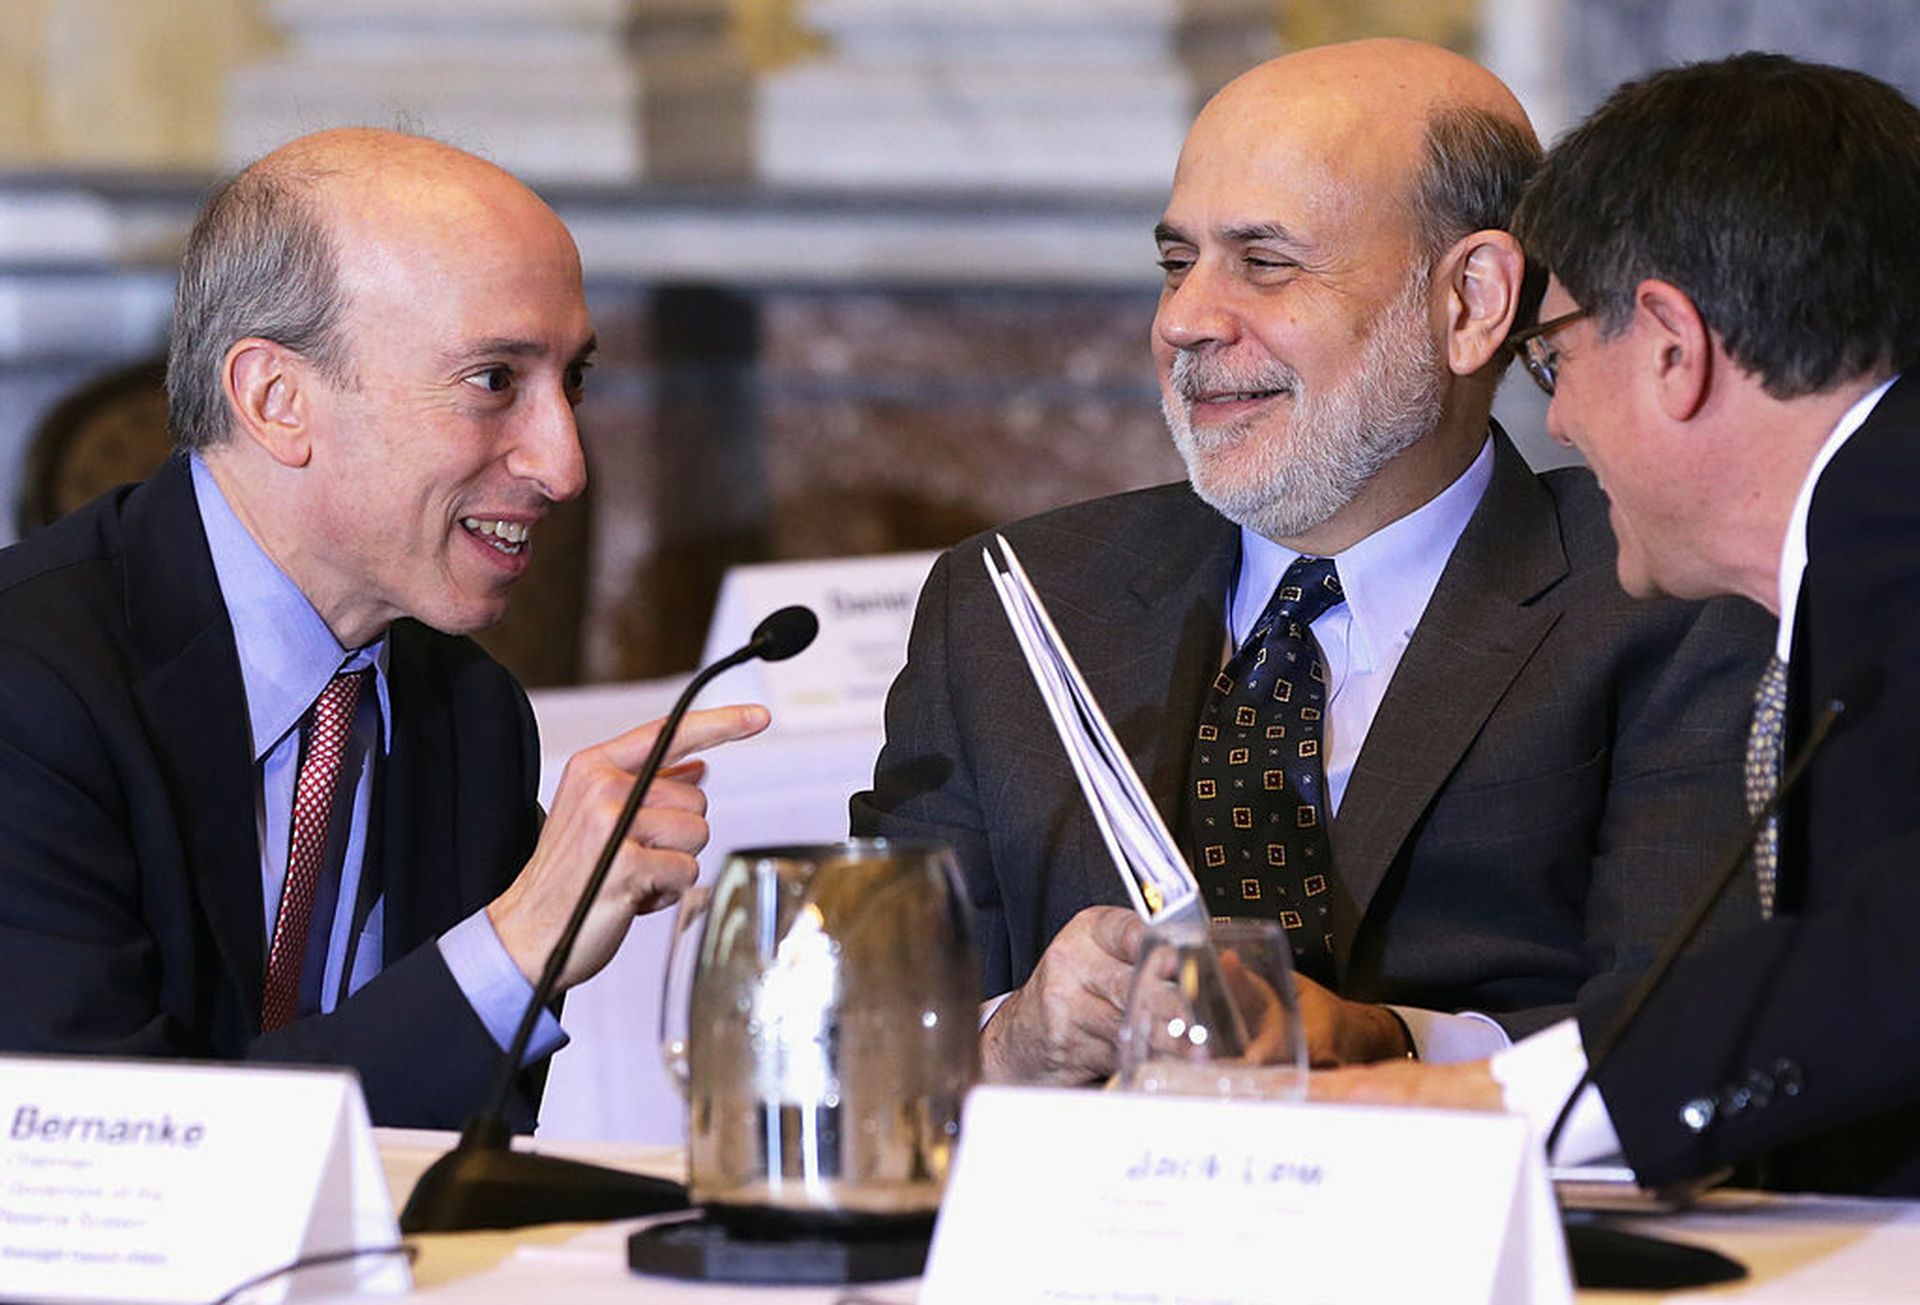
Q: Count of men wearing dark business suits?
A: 3